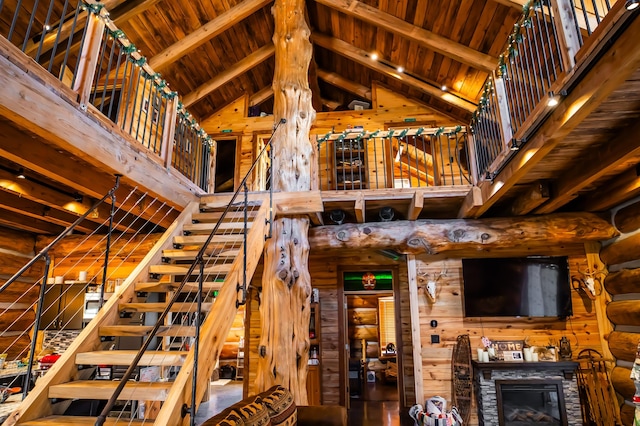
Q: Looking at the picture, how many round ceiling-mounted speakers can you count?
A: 2